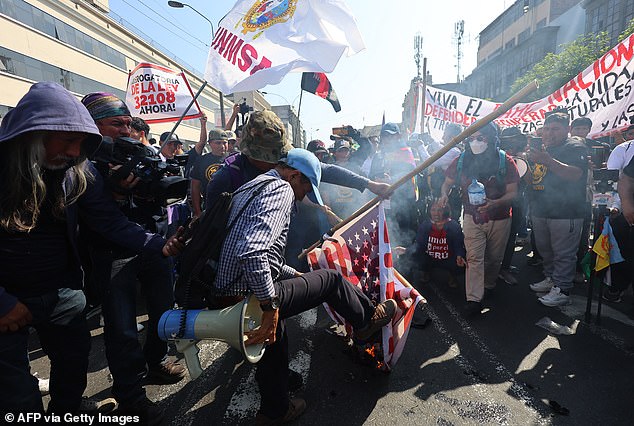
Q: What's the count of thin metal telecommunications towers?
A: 2